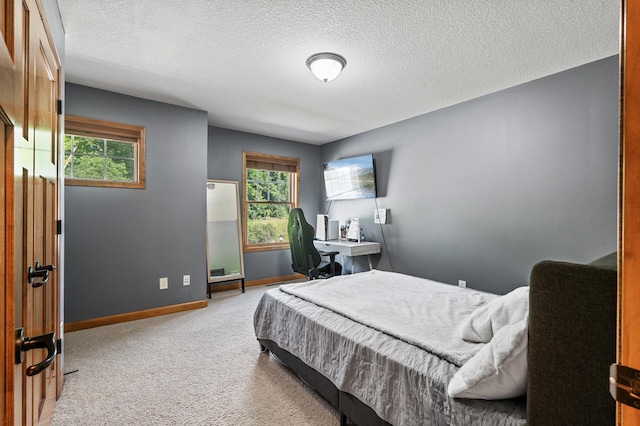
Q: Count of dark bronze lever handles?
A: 3